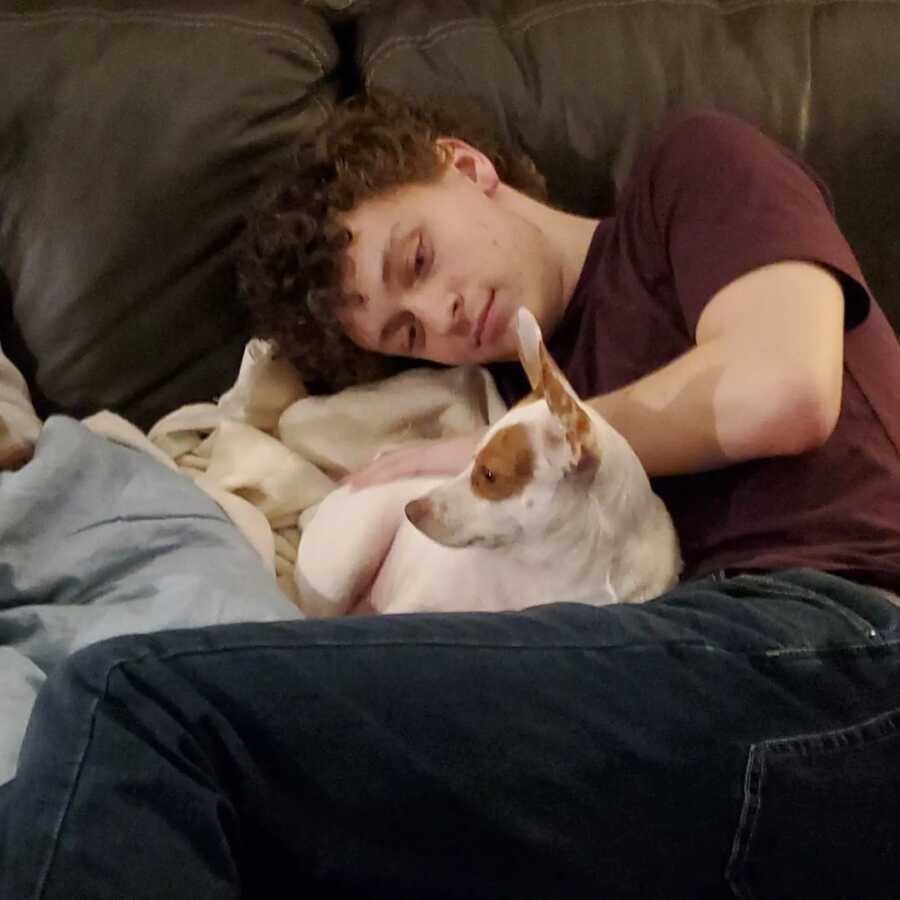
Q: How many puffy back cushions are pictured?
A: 2